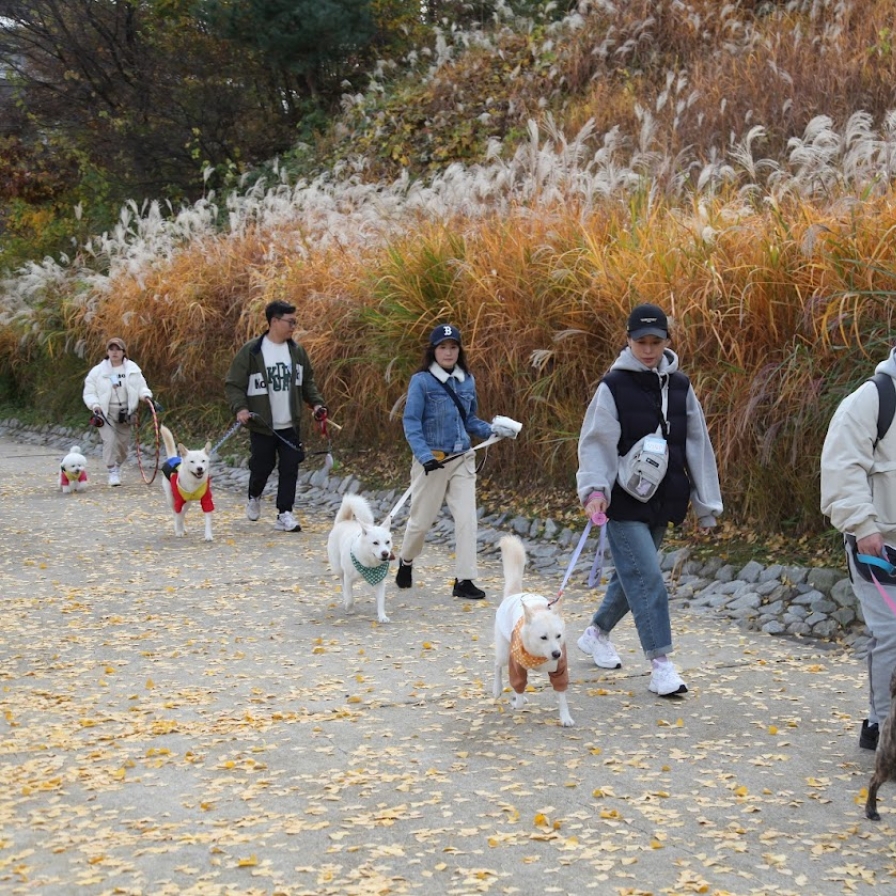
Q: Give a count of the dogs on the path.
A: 5